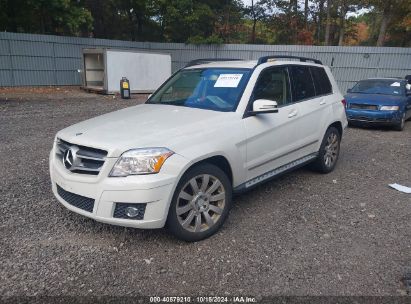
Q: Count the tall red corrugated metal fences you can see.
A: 0